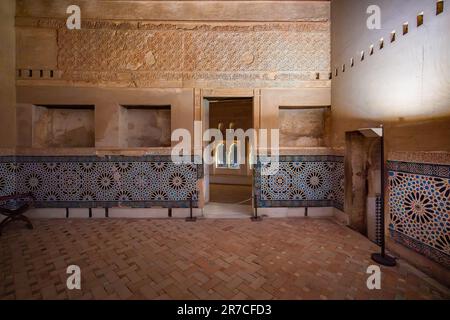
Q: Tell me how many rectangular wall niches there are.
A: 3